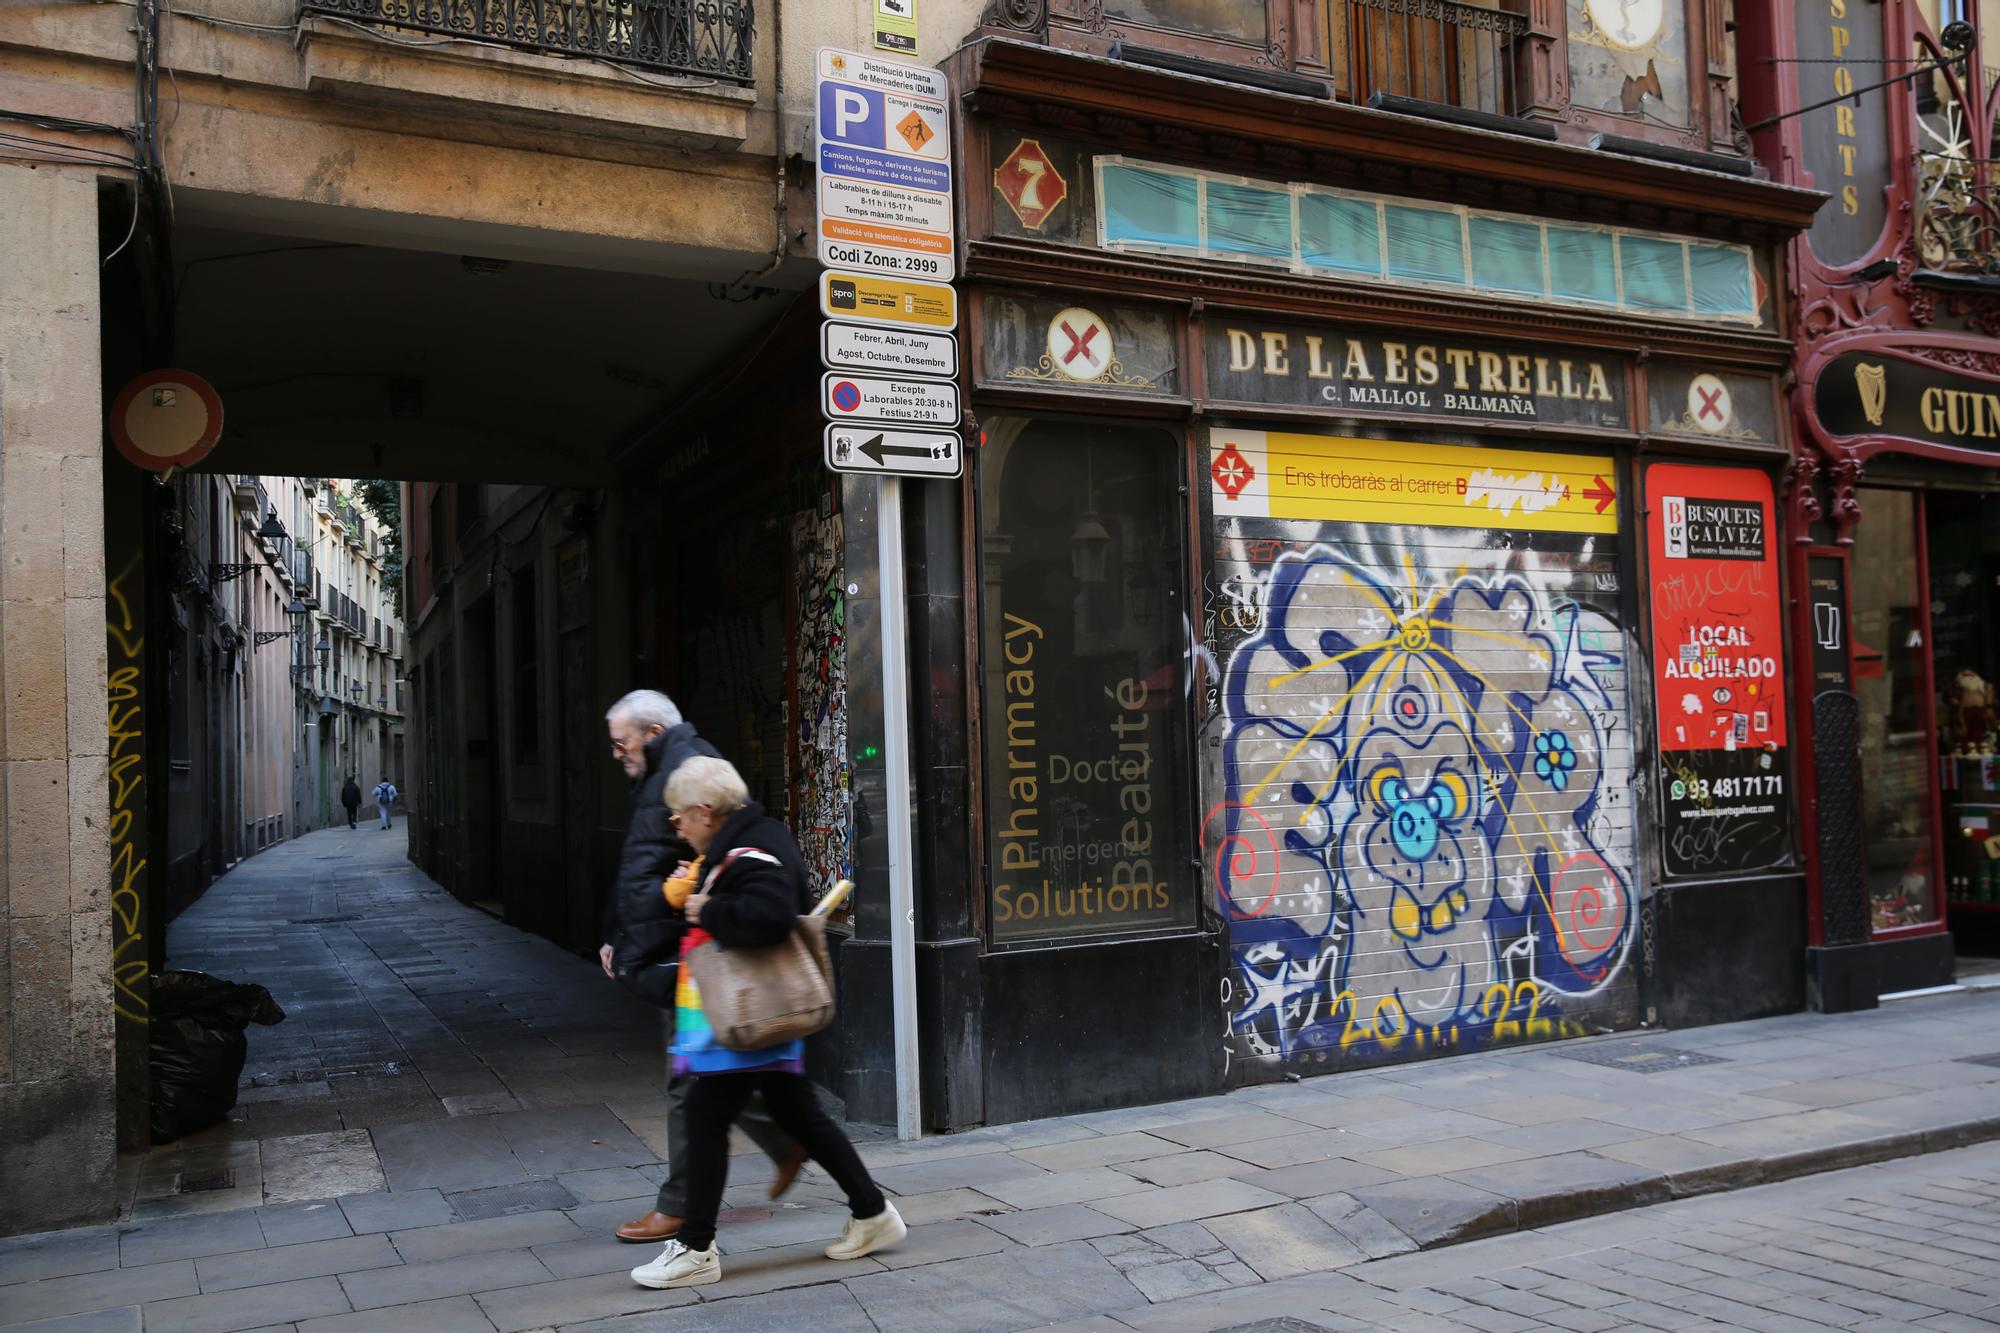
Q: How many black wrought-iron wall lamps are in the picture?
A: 5